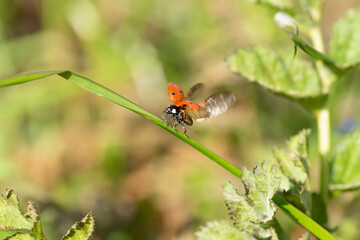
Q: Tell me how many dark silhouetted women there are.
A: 0